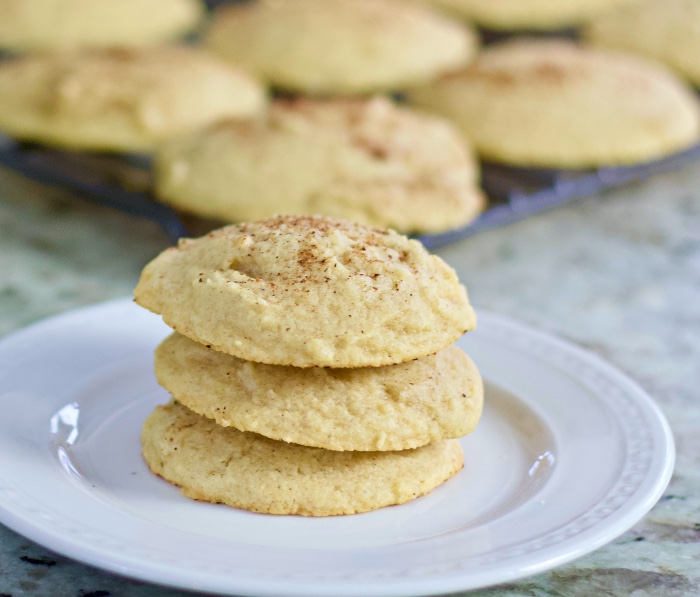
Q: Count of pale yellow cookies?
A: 10